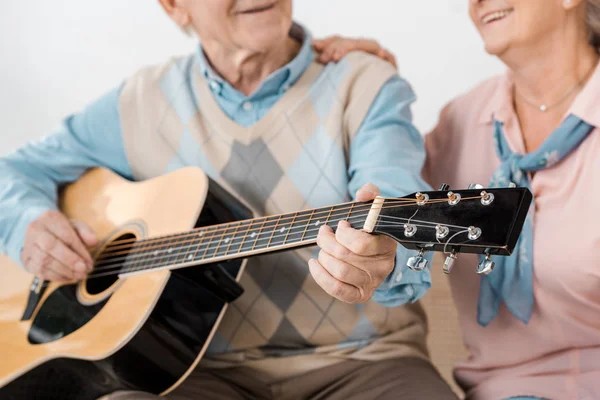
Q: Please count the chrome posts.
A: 6